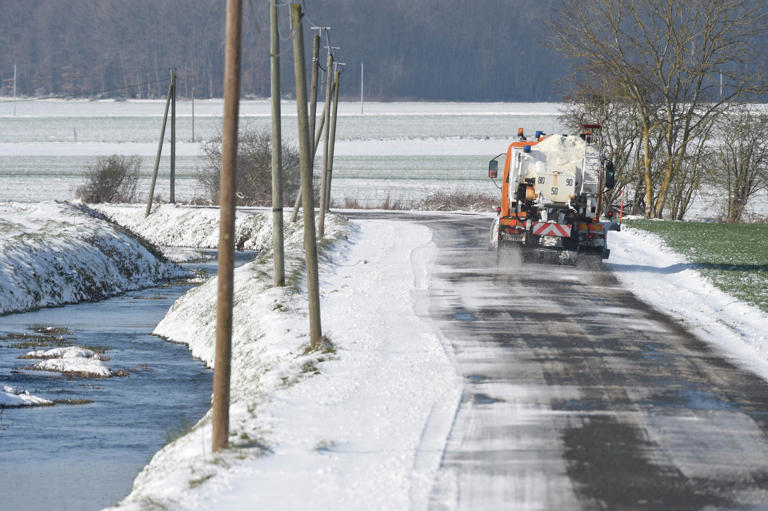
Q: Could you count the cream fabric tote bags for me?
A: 0